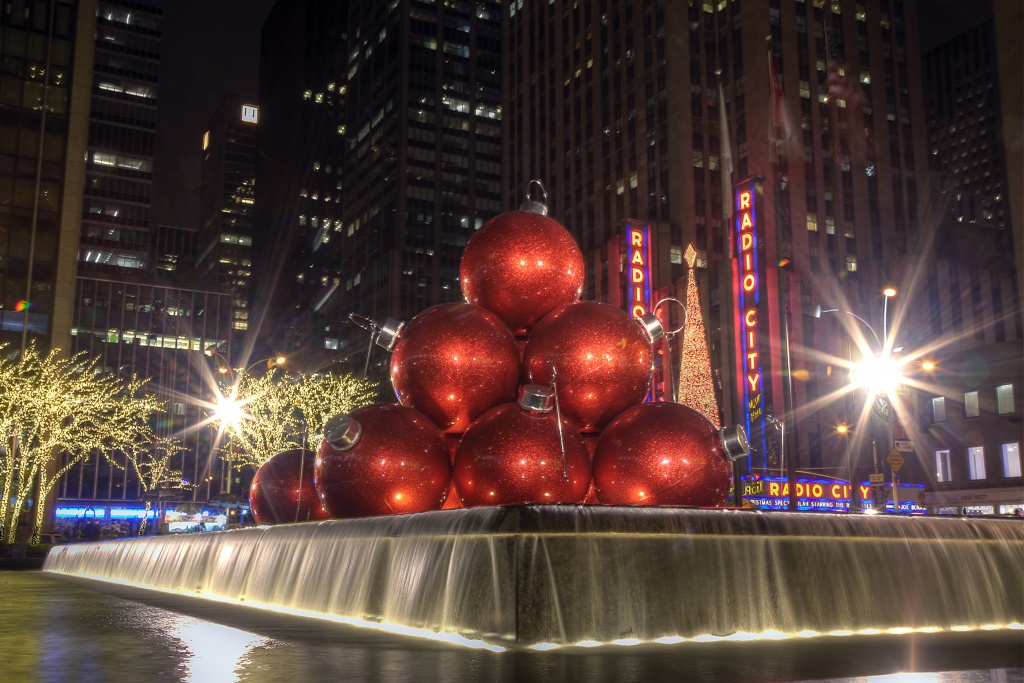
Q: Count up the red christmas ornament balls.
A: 7